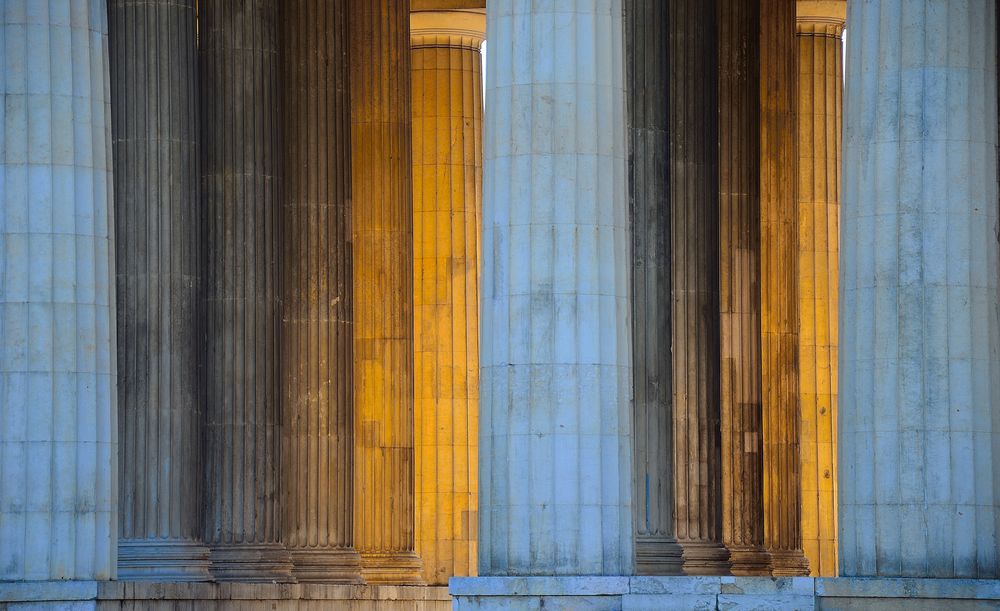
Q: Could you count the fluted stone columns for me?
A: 13